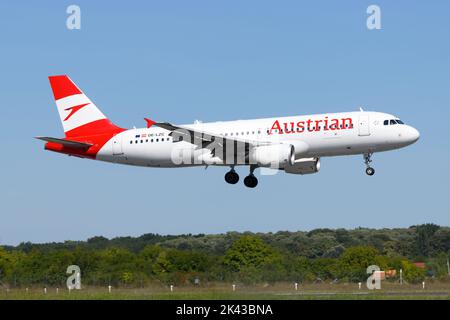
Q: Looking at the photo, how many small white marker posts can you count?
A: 11